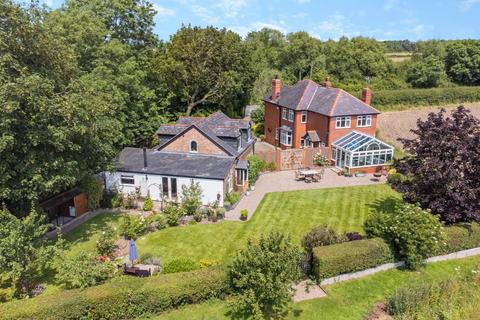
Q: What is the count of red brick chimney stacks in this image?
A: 3